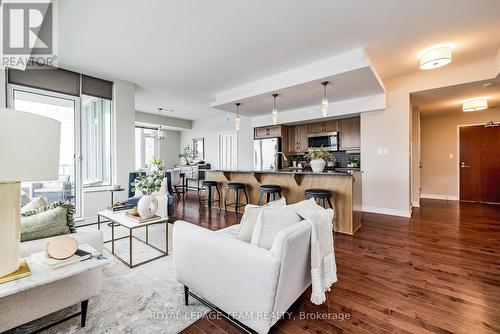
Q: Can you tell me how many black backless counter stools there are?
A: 4